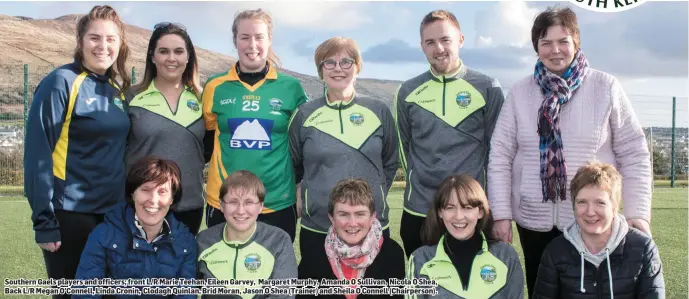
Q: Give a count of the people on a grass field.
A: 11